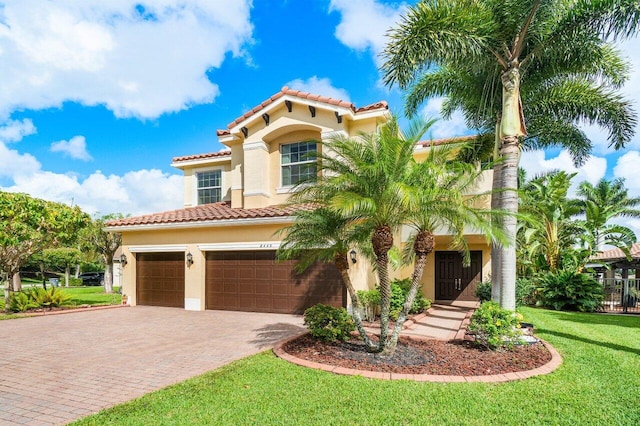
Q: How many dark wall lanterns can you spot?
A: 3